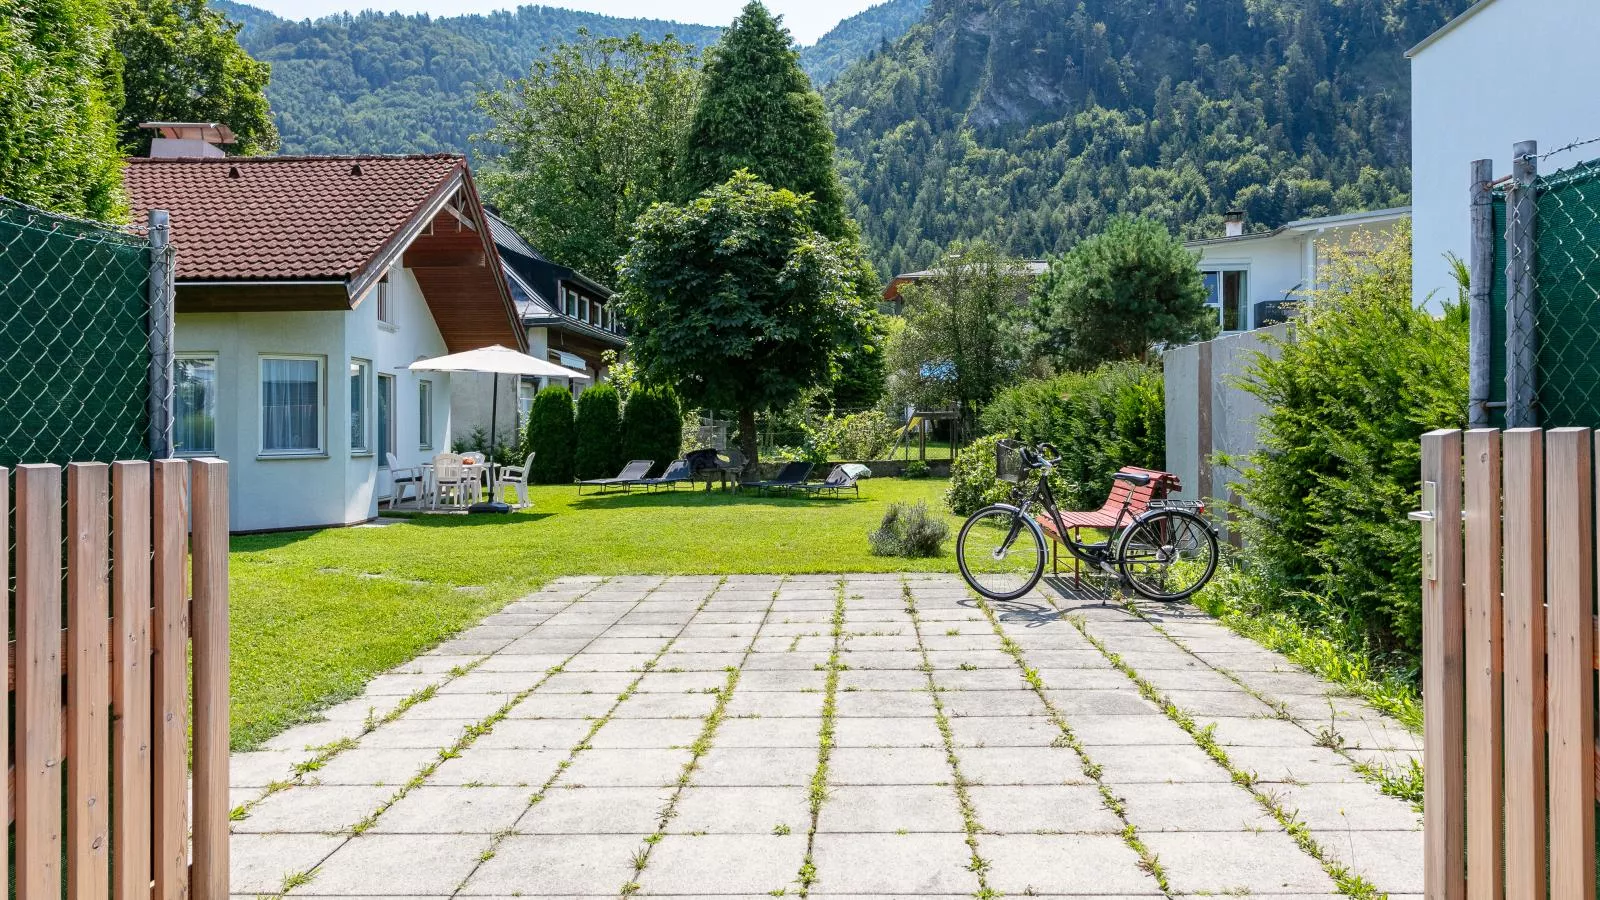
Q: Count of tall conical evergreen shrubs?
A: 3